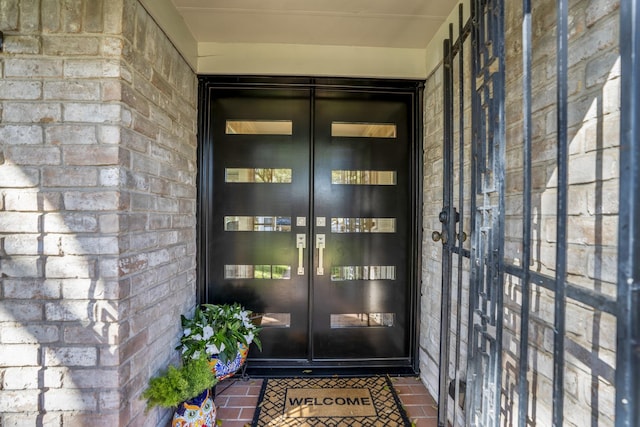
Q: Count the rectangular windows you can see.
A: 10